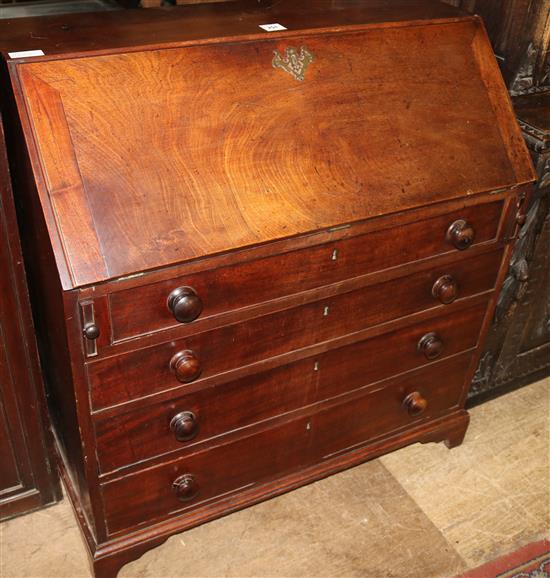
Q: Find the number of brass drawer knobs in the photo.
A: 0